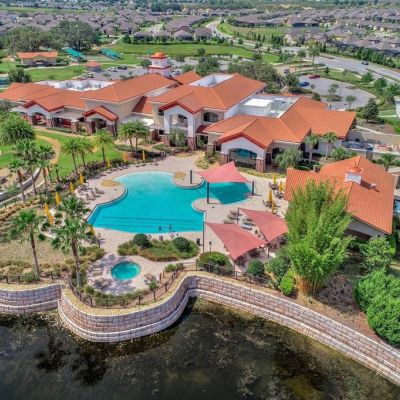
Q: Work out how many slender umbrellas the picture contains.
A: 13